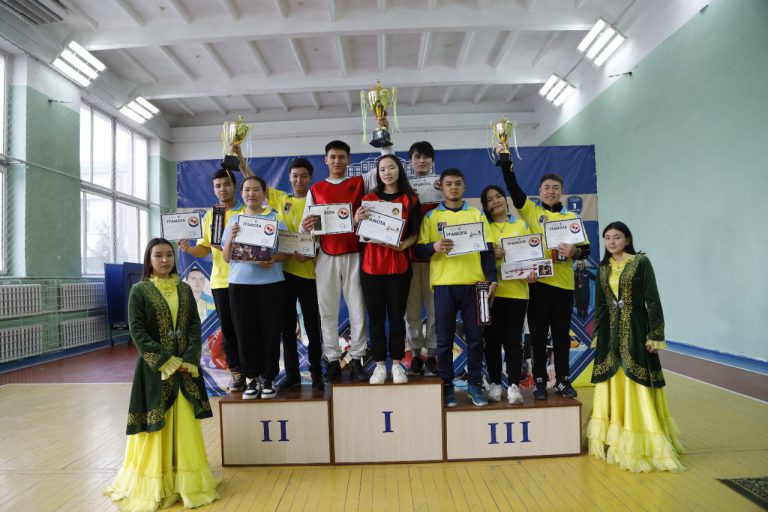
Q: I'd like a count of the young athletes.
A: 9